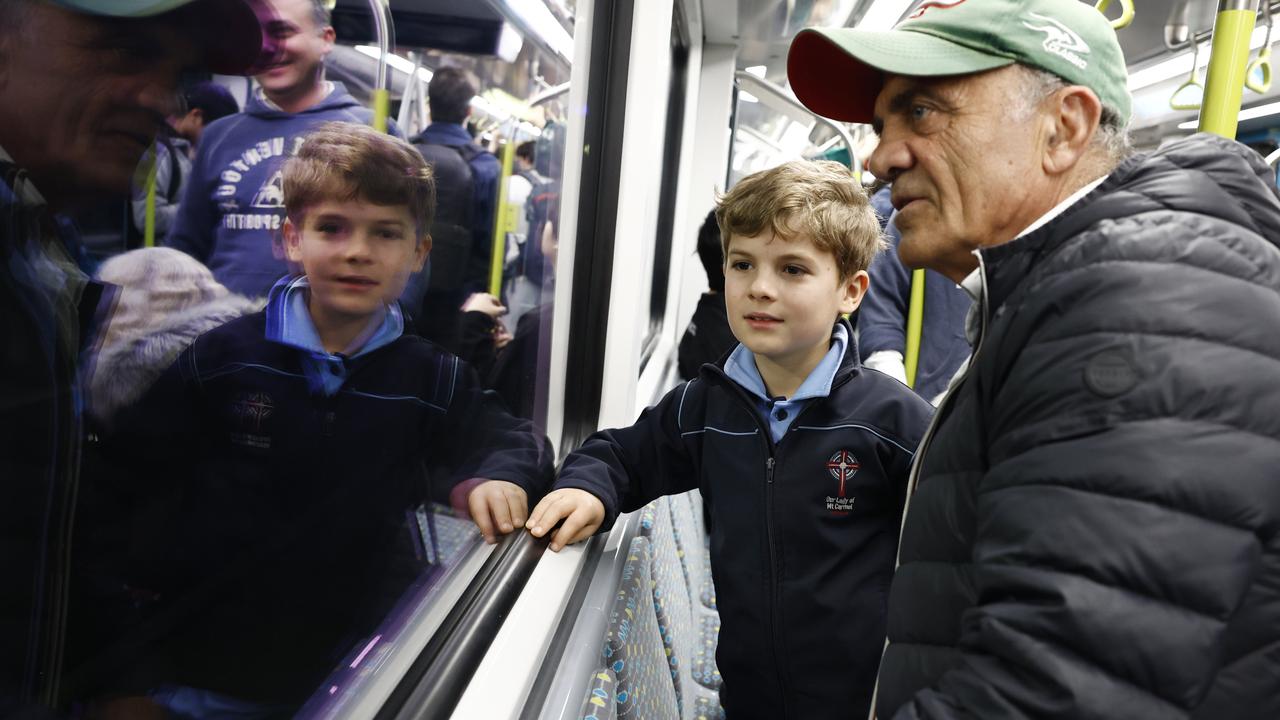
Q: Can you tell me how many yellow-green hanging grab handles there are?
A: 3